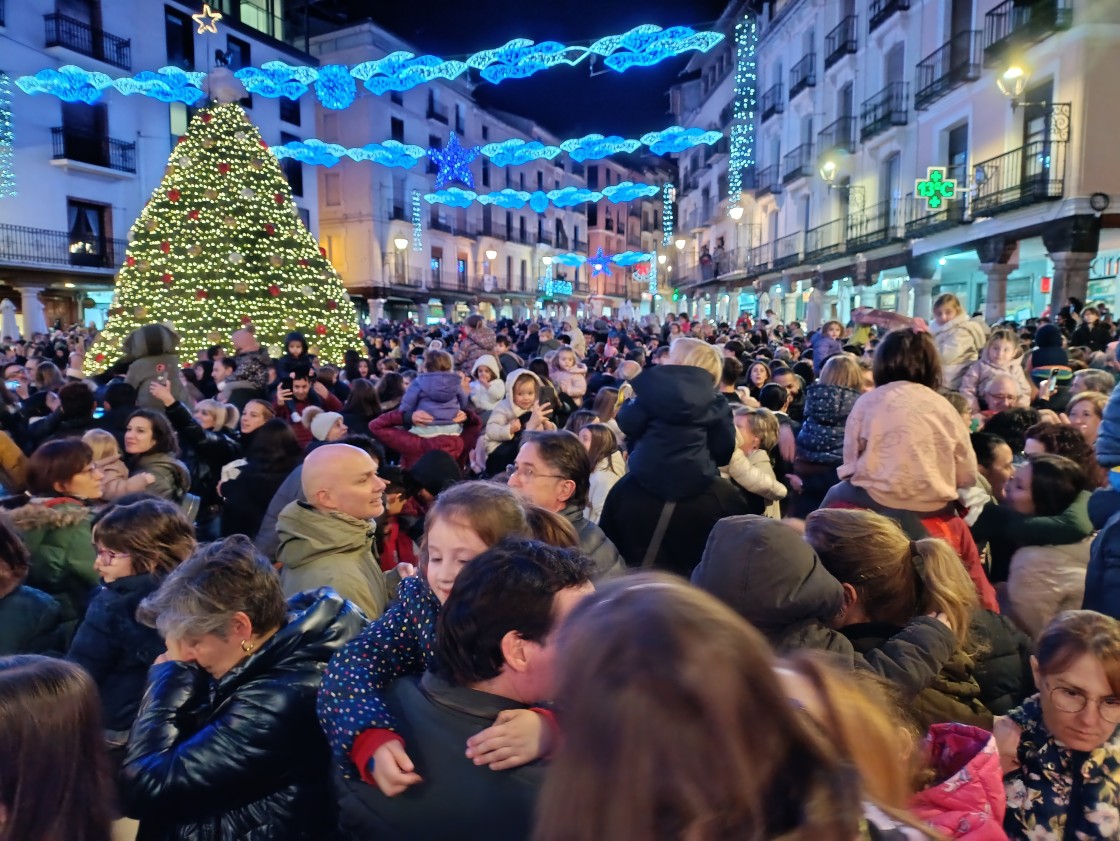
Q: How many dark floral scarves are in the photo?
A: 1